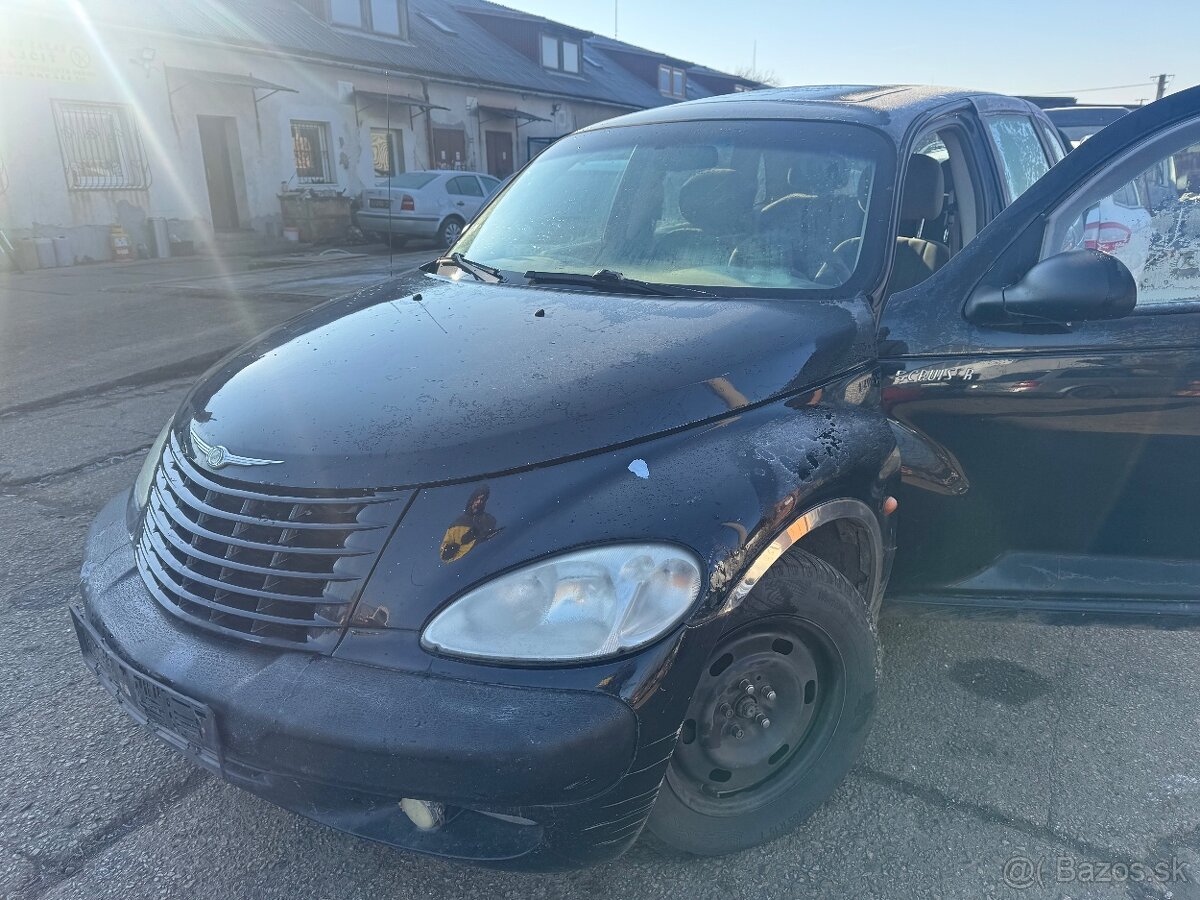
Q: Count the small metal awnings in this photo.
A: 3